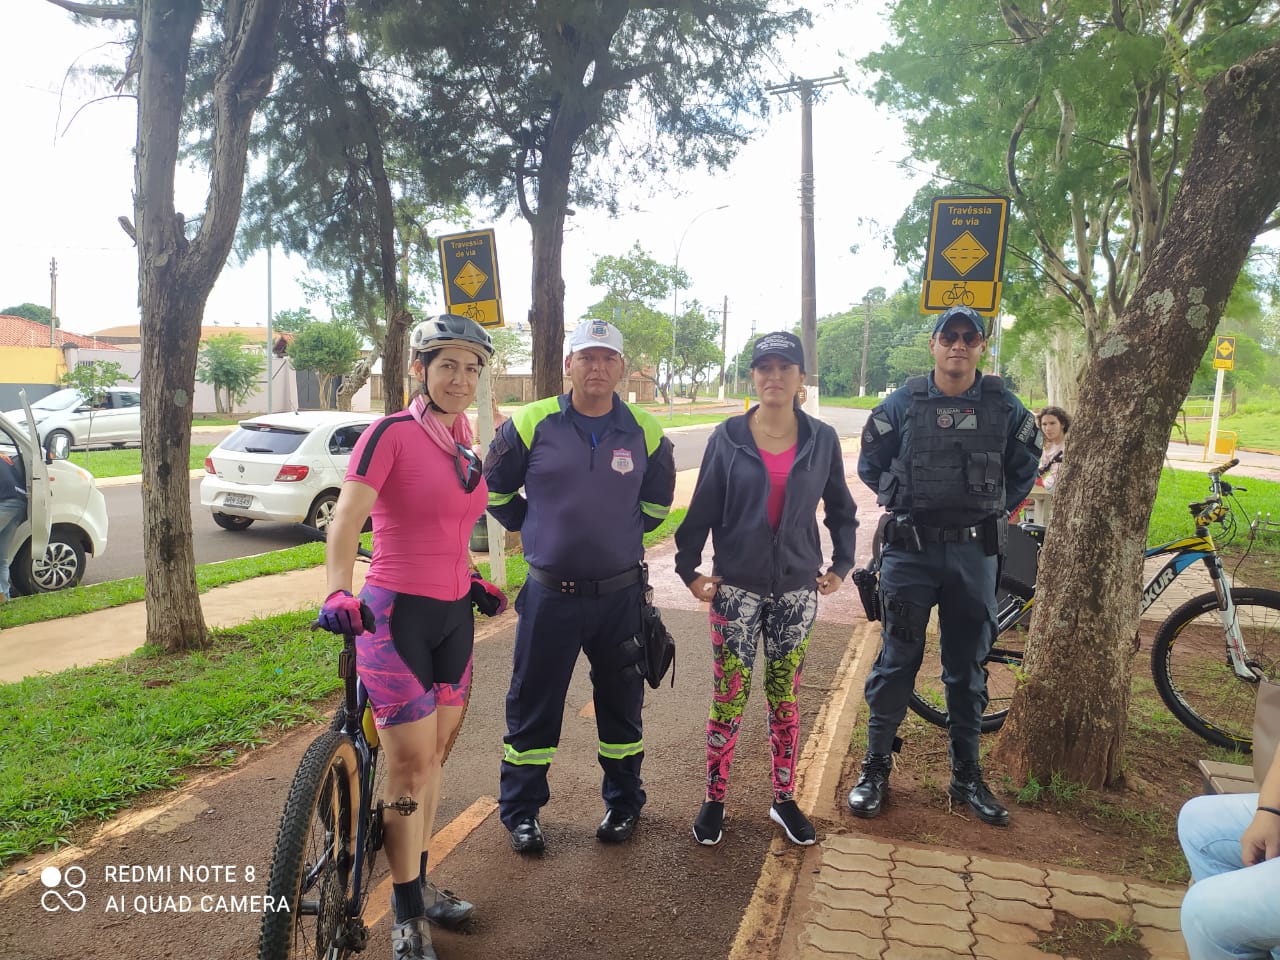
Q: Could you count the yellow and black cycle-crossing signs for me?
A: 3